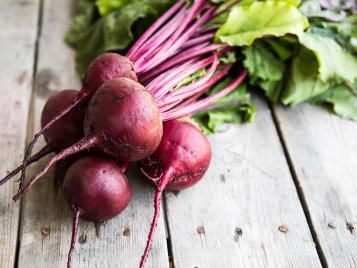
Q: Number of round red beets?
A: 5